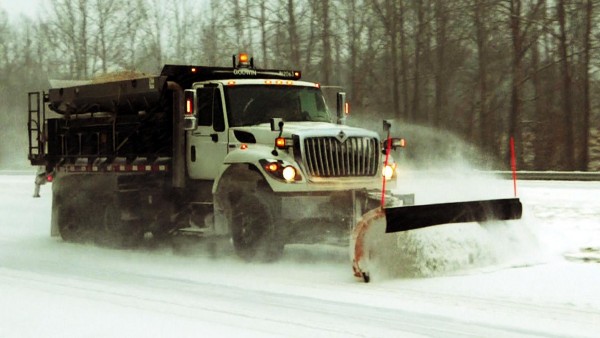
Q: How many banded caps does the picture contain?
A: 0